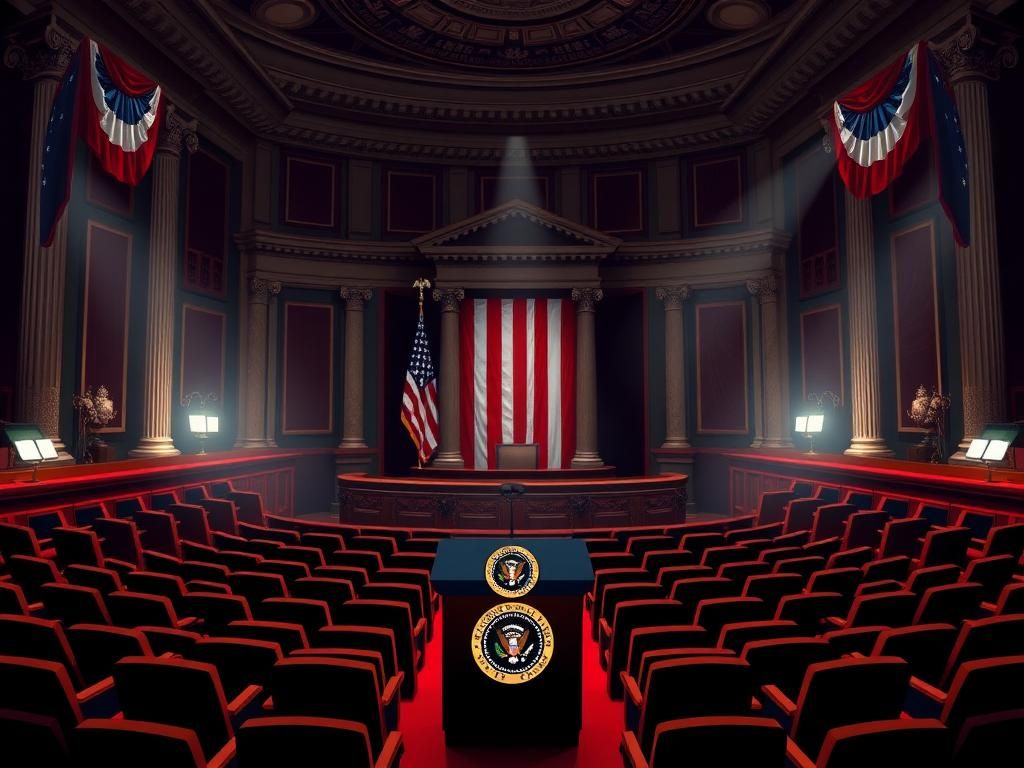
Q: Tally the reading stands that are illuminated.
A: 4